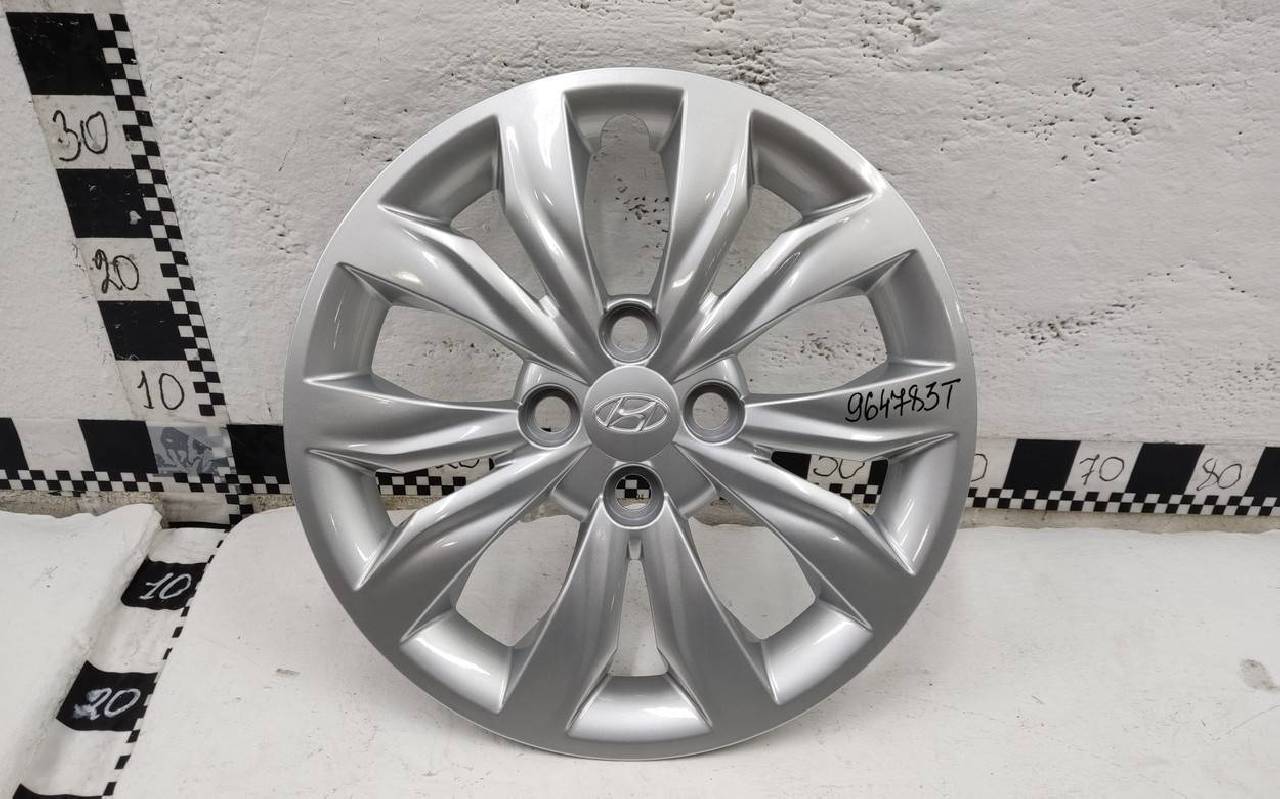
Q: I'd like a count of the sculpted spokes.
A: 10